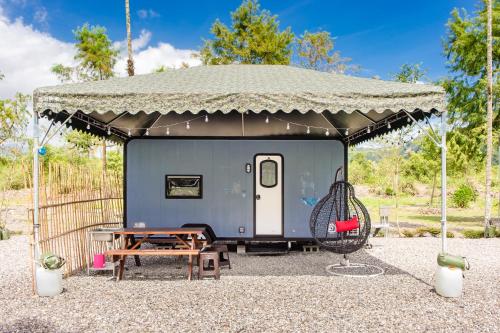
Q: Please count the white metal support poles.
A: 2